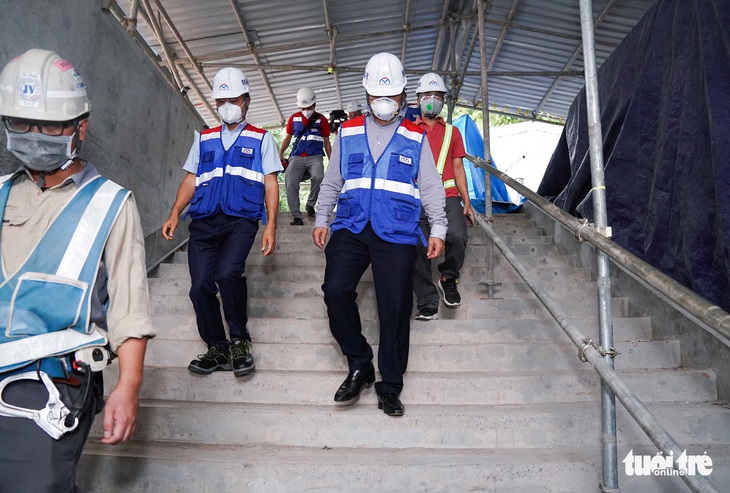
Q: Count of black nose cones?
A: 0